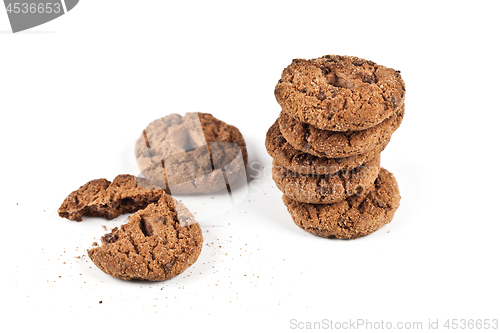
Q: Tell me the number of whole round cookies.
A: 6